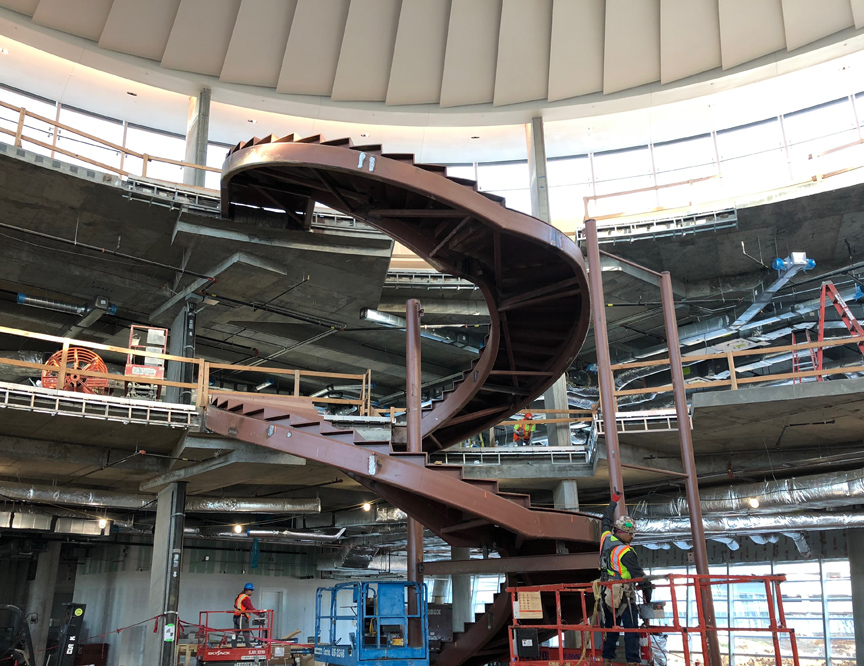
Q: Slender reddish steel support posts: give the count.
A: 3